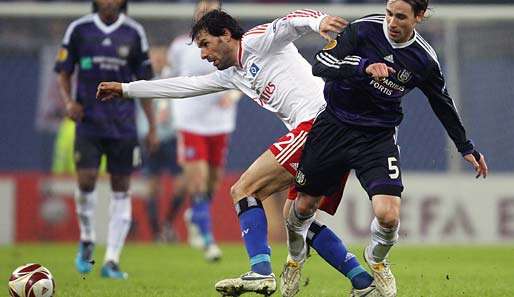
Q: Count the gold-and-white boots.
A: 2